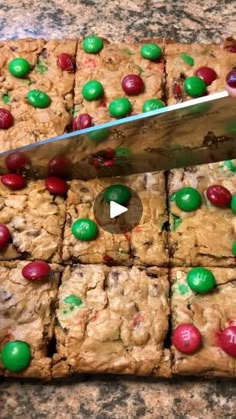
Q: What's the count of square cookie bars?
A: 9